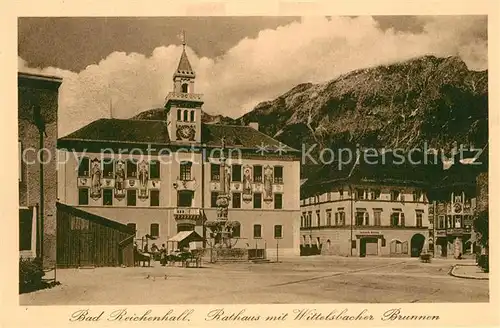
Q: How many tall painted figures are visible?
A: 6